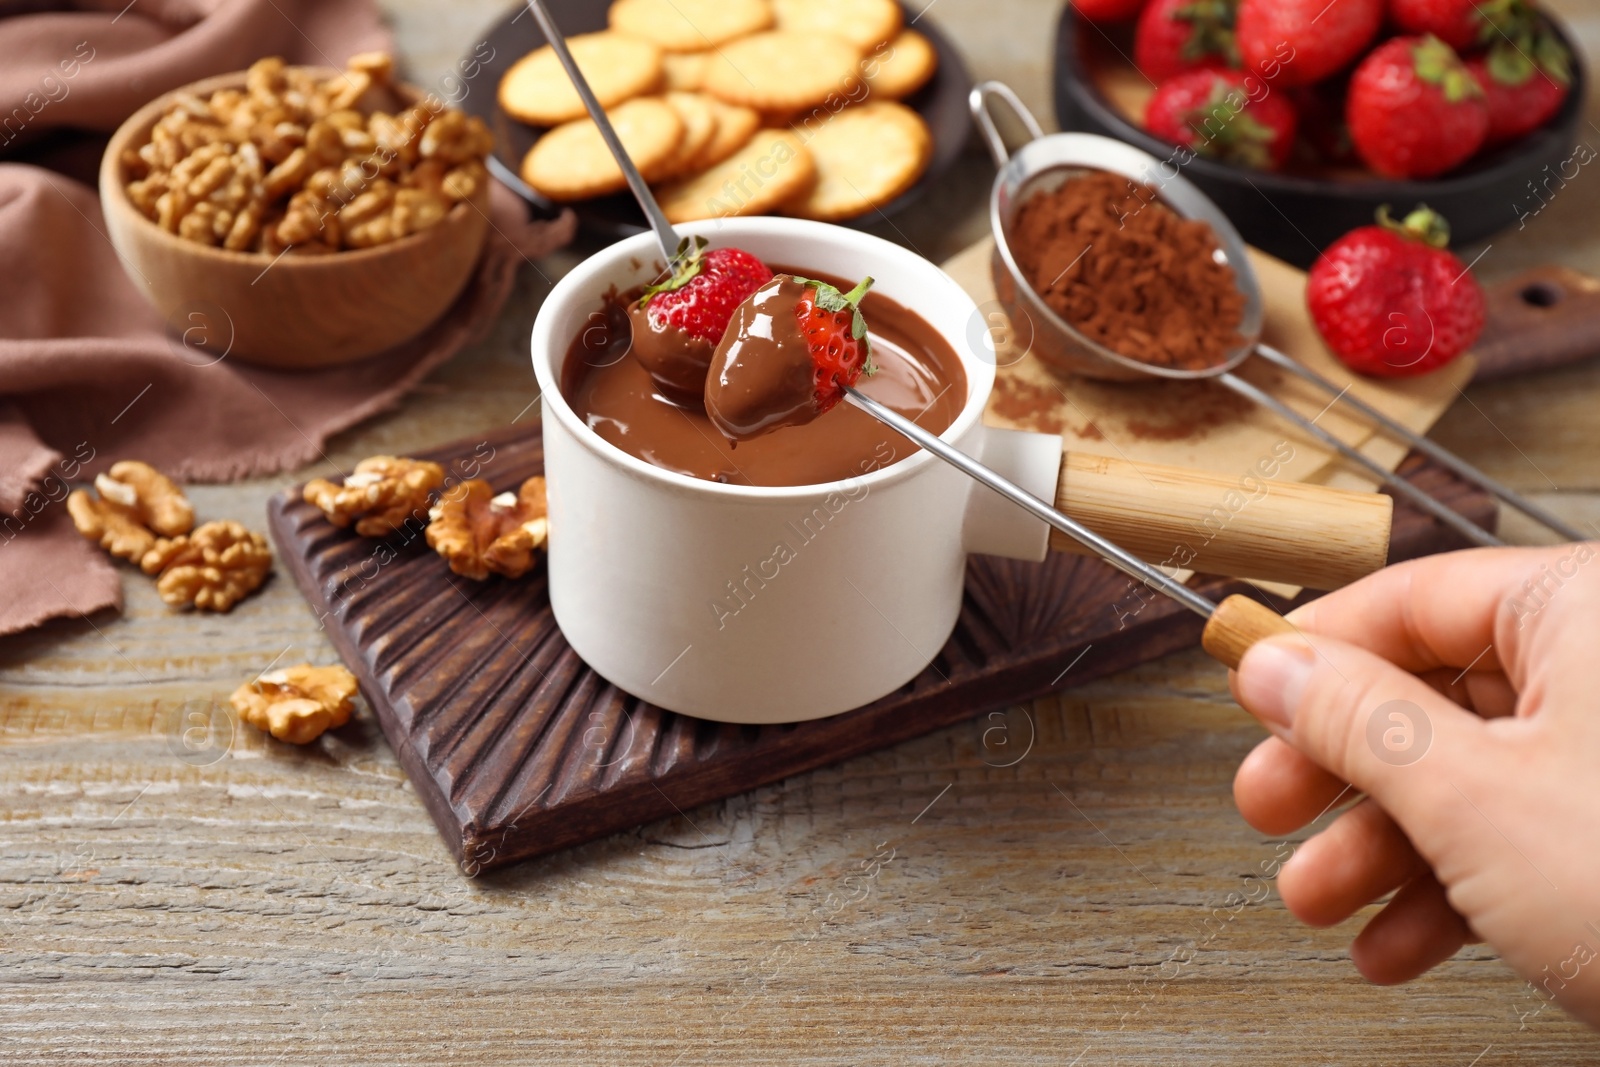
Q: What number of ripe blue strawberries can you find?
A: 0